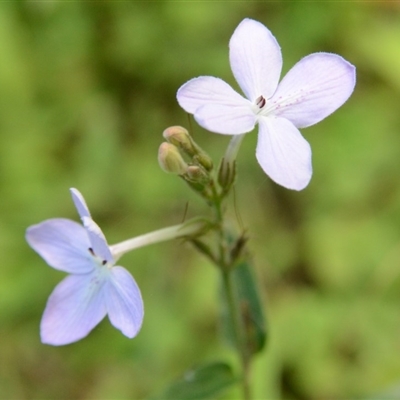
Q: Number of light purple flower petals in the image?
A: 10